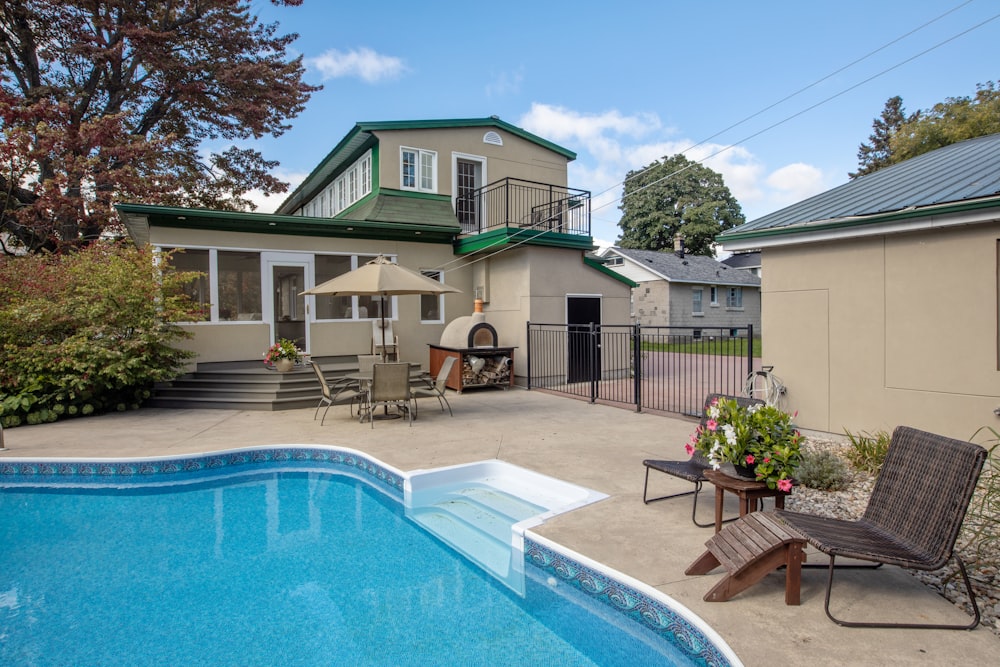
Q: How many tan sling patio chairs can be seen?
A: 4